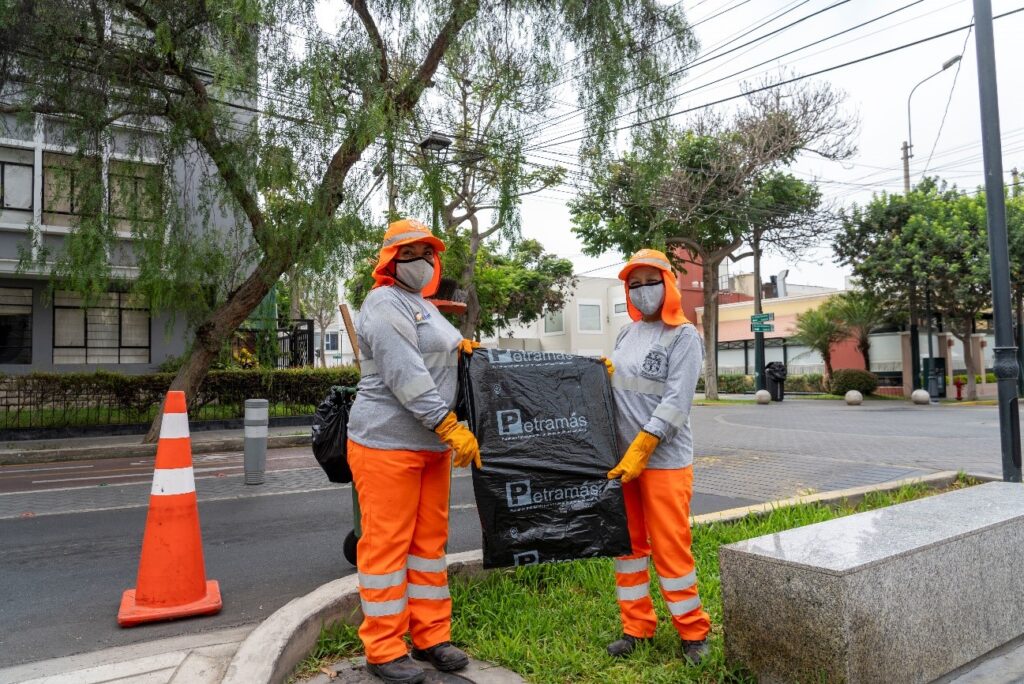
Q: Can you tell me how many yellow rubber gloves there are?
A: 4